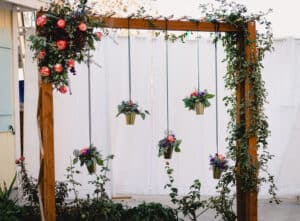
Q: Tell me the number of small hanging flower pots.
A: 5